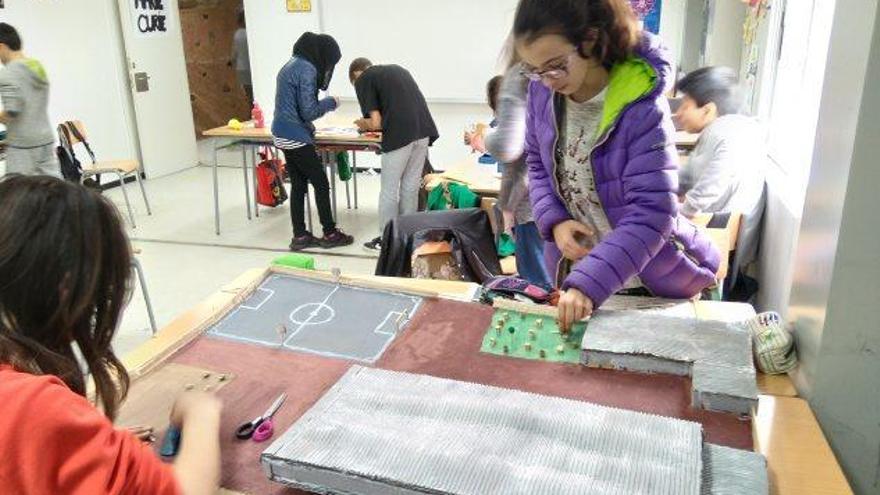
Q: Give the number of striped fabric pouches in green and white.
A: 1